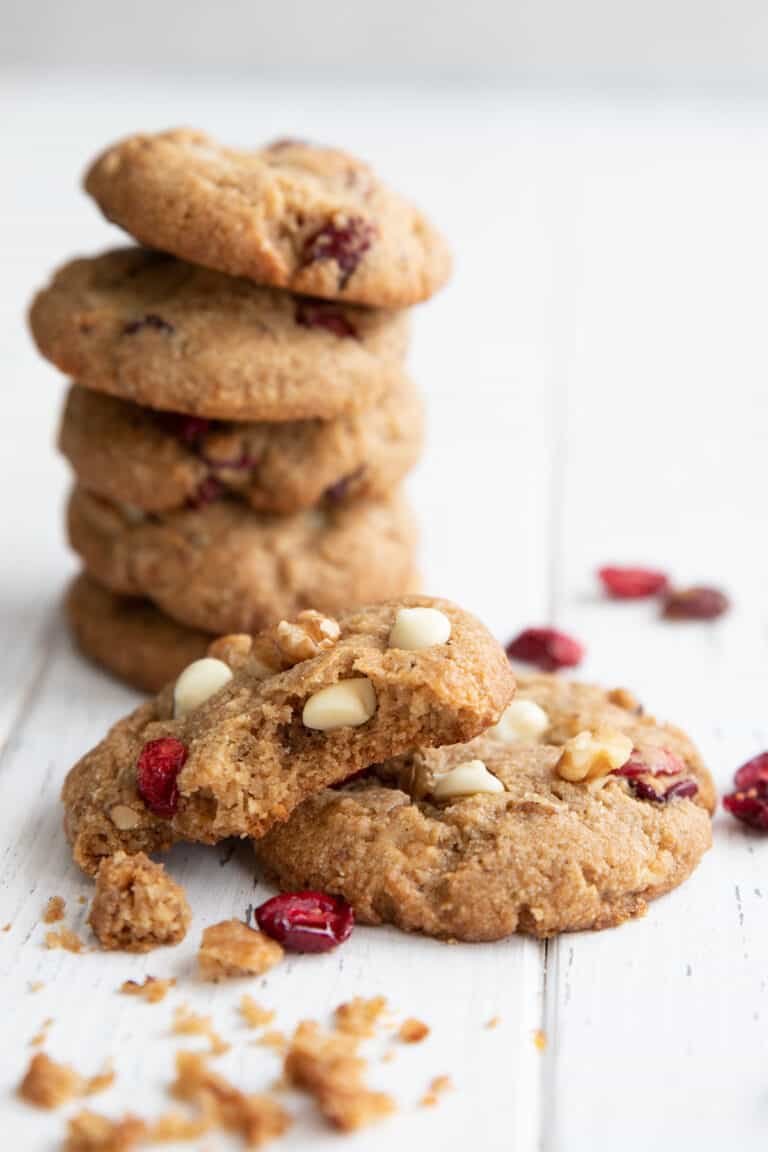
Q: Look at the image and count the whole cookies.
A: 6